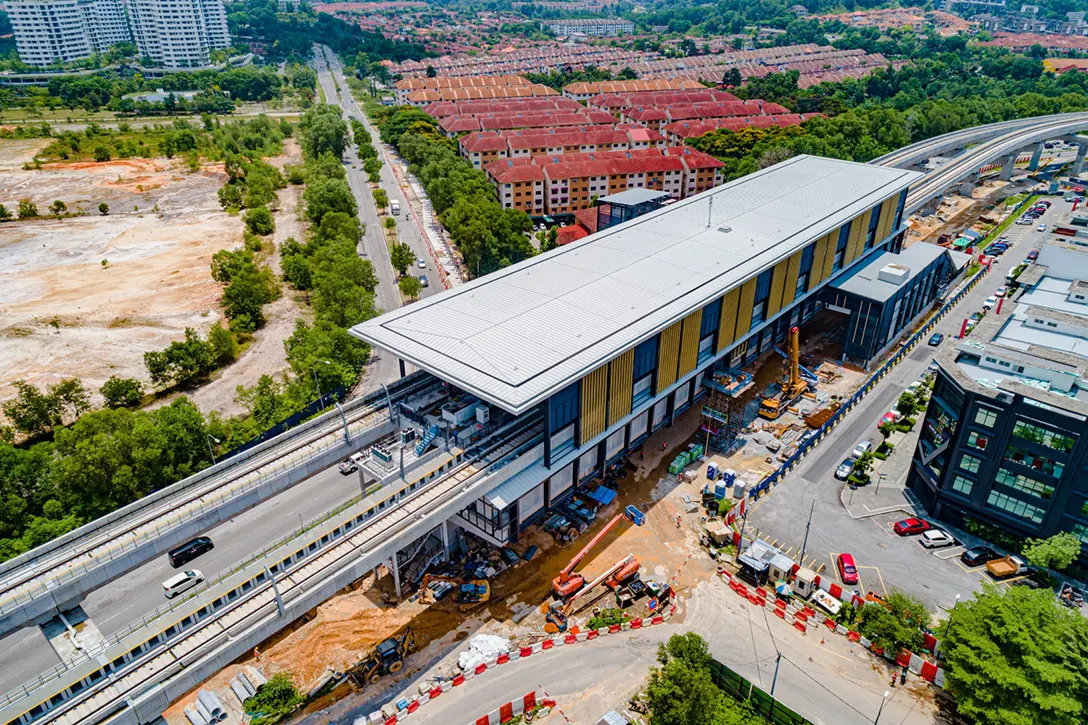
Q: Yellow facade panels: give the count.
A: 14